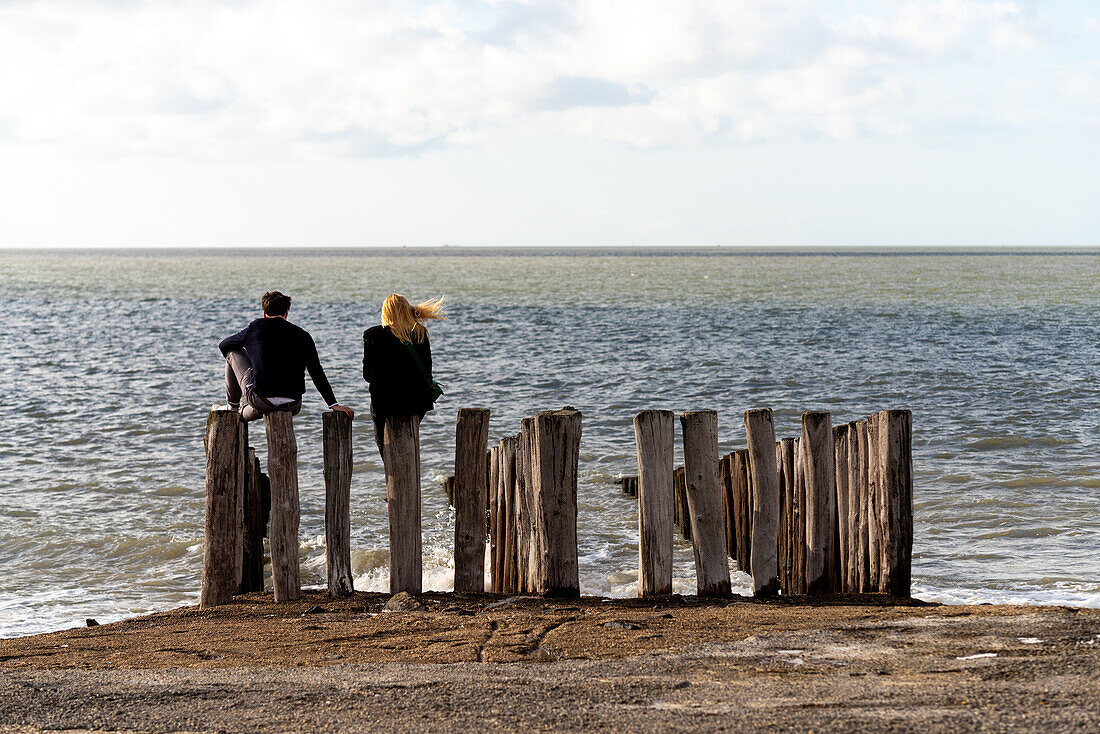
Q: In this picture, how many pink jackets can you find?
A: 0